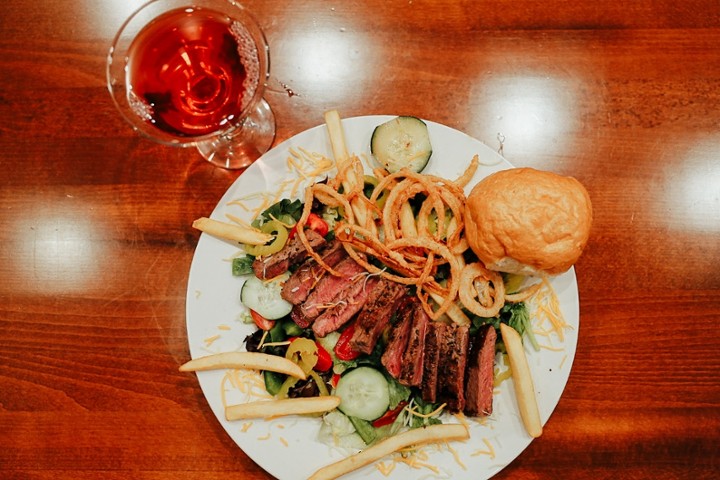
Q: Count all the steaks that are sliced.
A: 10